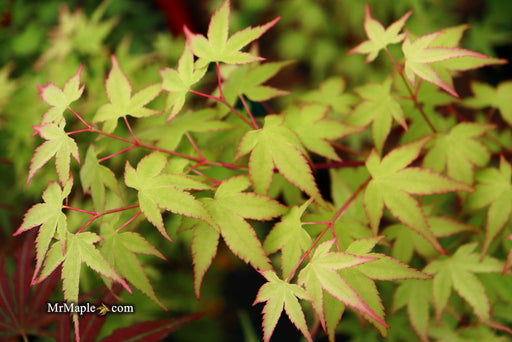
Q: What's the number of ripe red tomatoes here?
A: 0